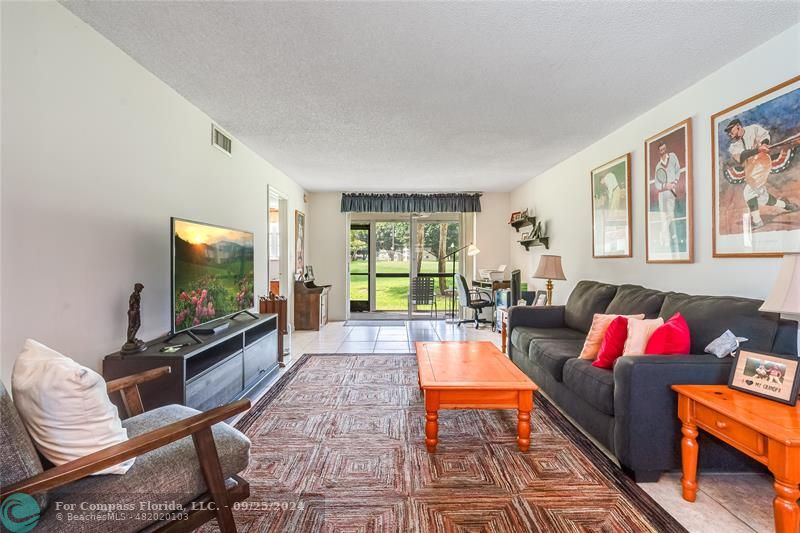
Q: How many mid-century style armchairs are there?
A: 1